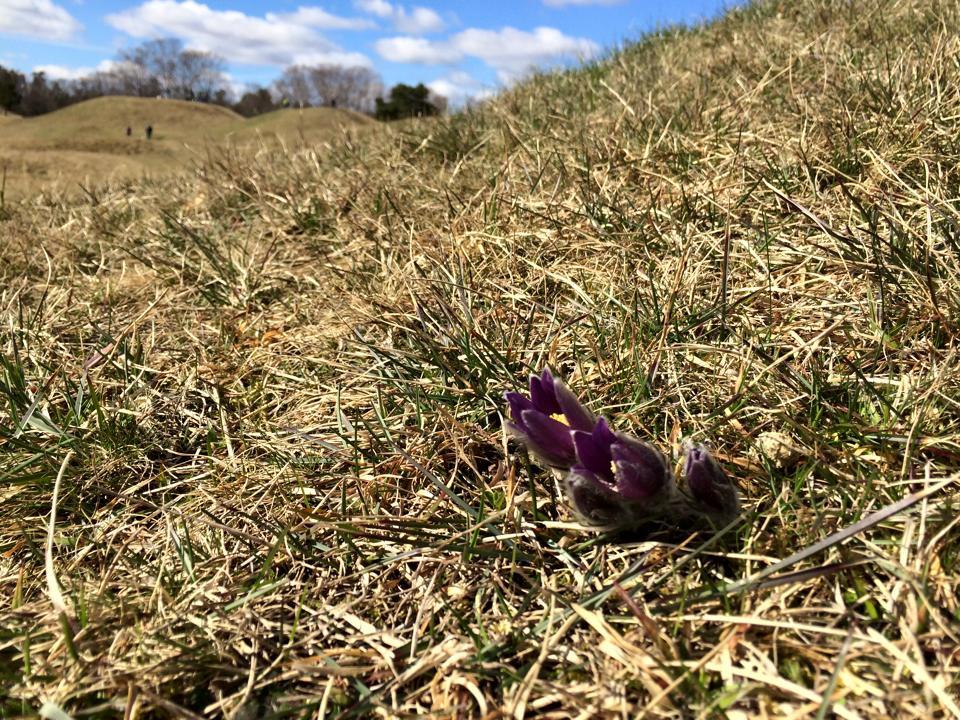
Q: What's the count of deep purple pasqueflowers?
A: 3